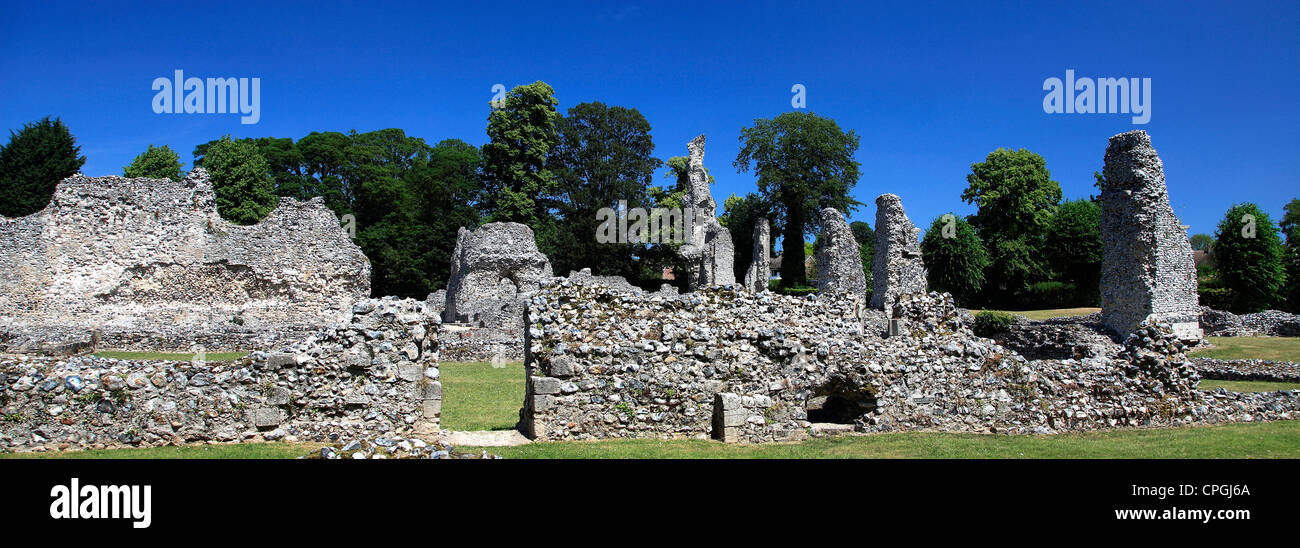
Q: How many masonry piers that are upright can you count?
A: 5